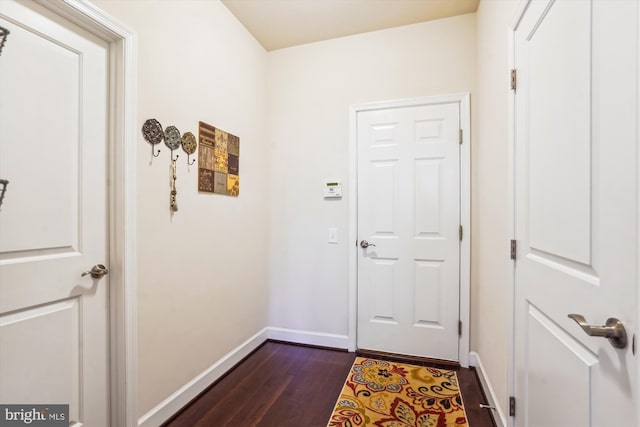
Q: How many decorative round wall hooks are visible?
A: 3